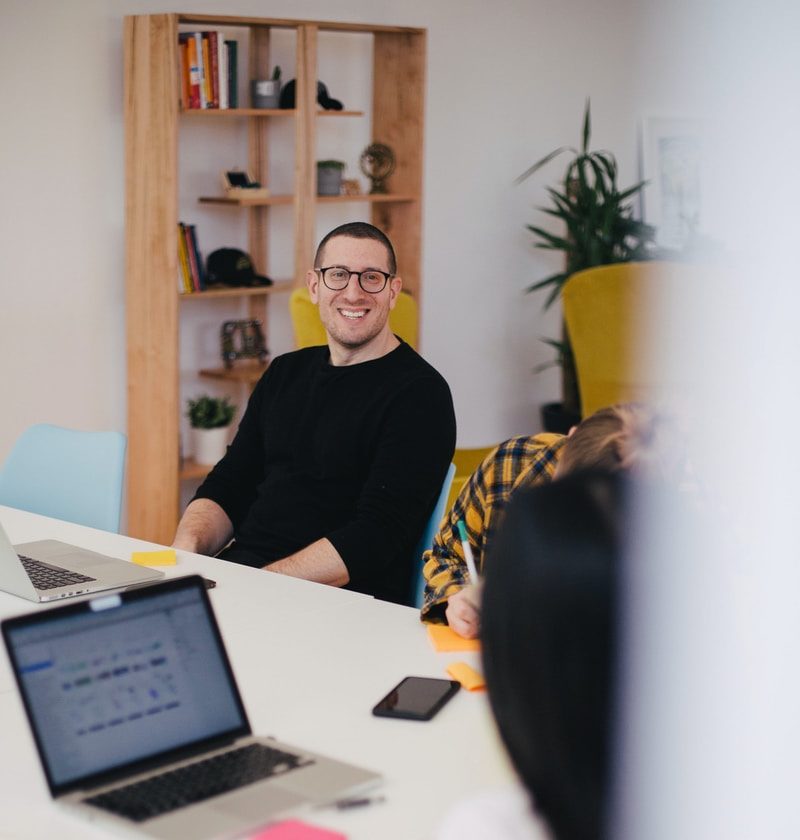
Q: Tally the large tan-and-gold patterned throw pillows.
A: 0